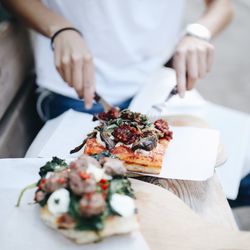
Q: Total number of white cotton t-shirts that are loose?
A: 1